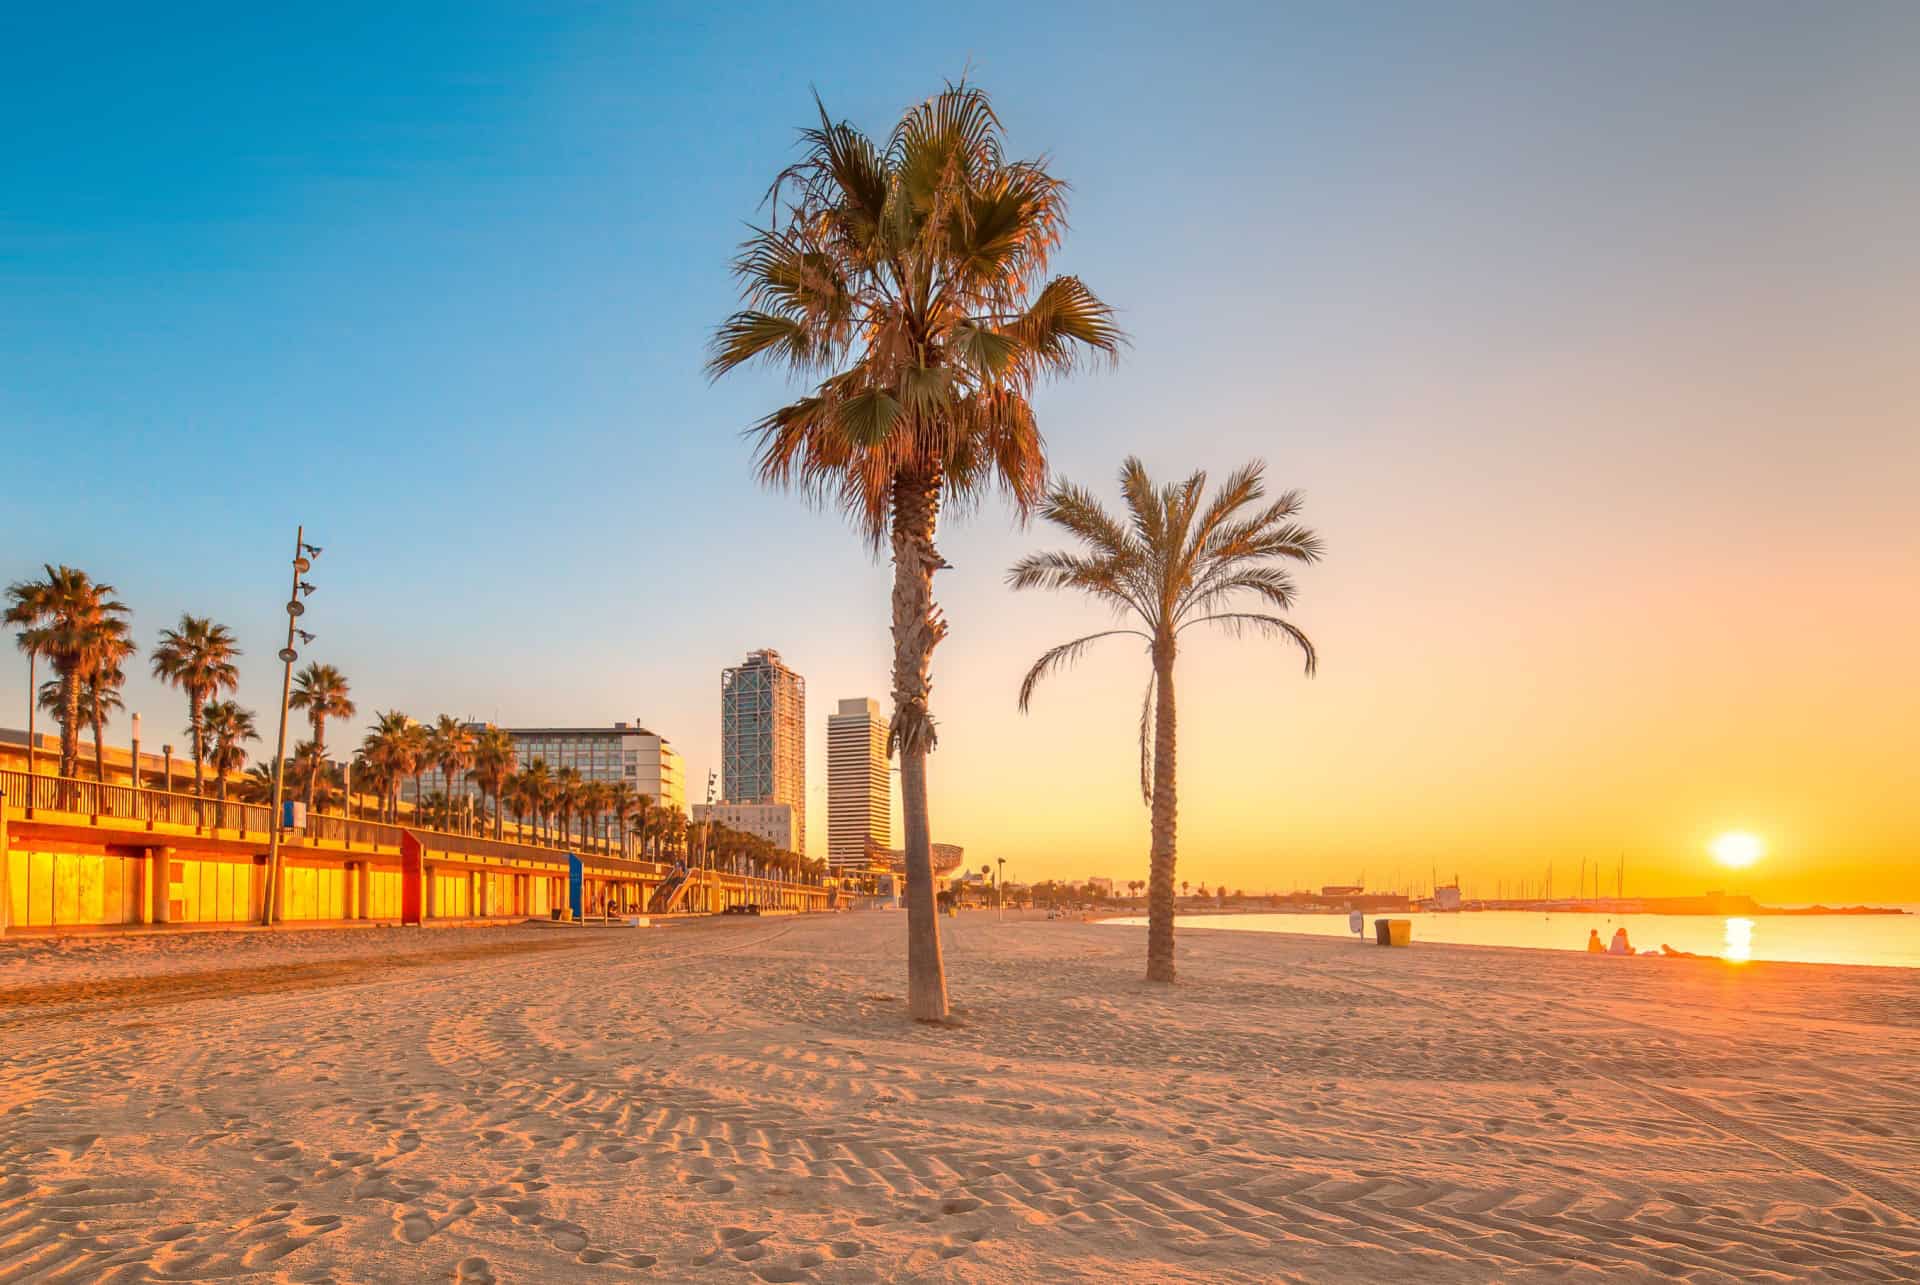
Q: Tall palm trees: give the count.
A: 2